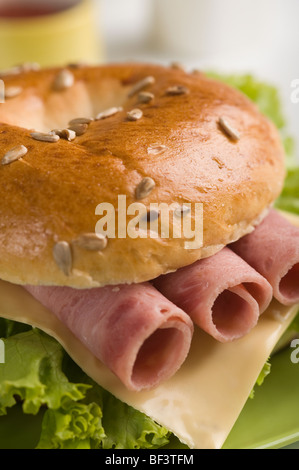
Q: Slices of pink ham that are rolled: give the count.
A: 3